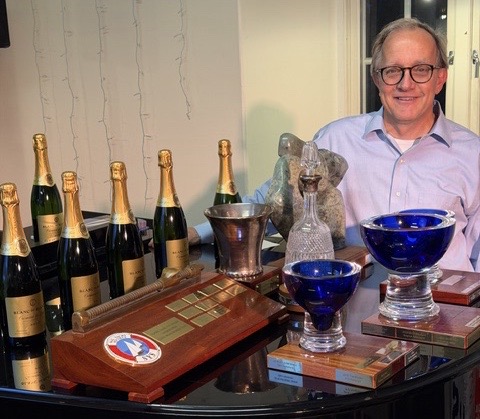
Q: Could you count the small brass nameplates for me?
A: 10